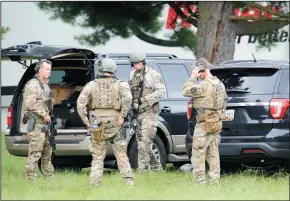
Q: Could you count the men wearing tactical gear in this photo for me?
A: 4